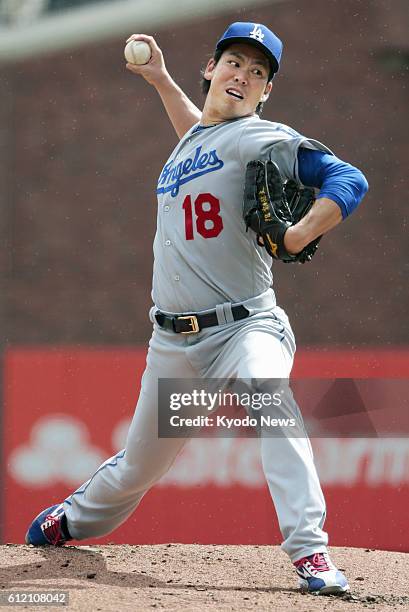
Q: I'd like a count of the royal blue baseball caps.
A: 1